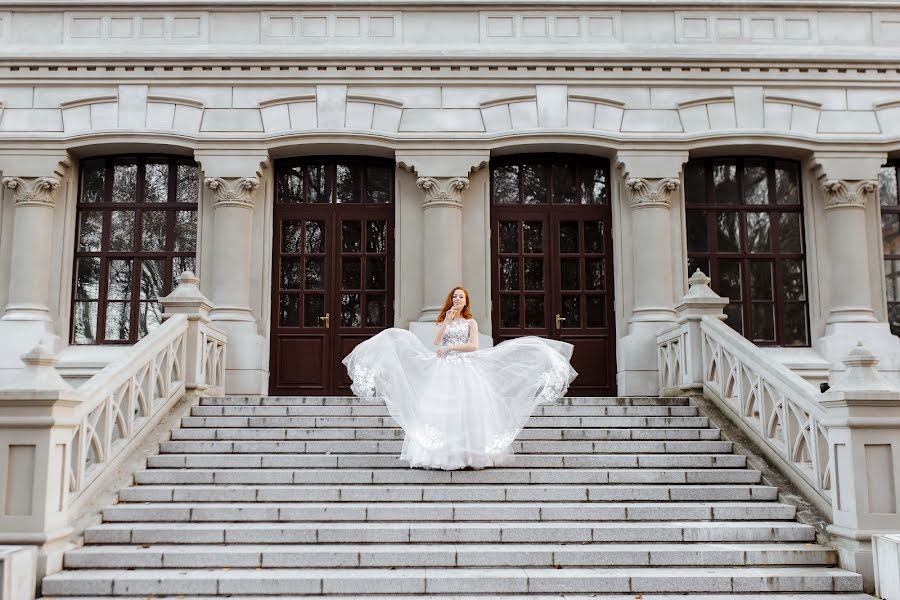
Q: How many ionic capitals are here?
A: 5